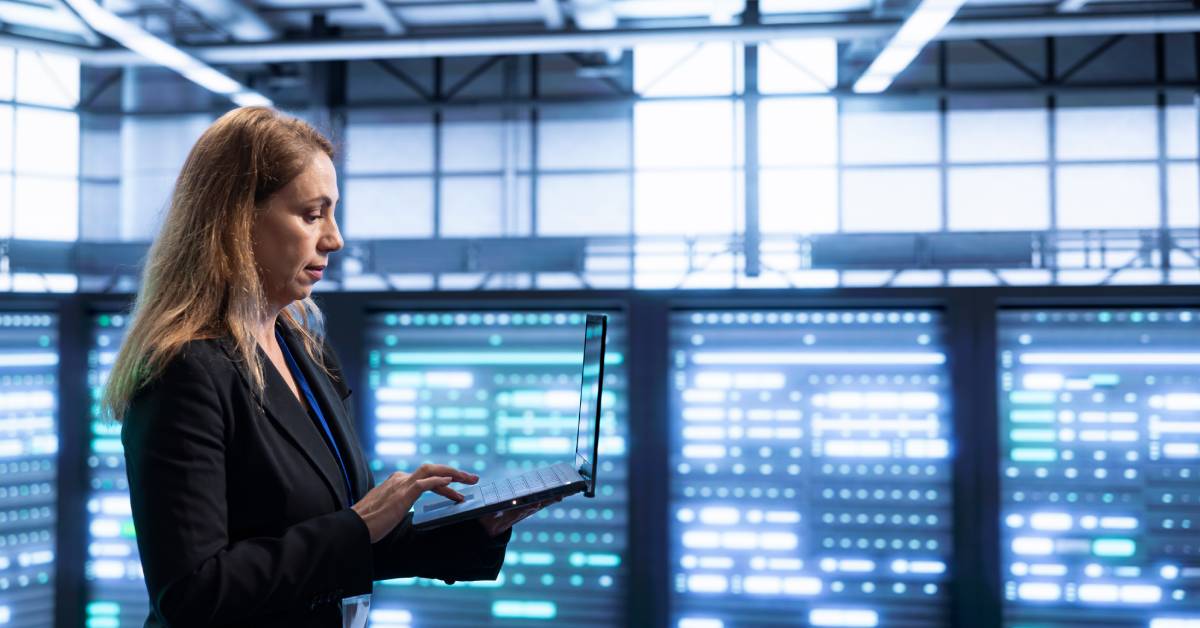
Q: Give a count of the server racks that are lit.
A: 5